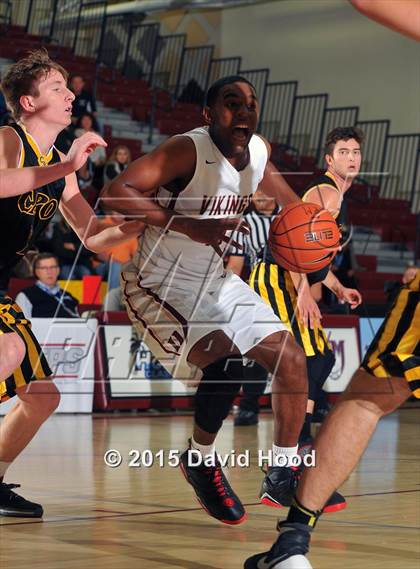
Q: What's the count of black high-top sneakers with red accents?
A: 2